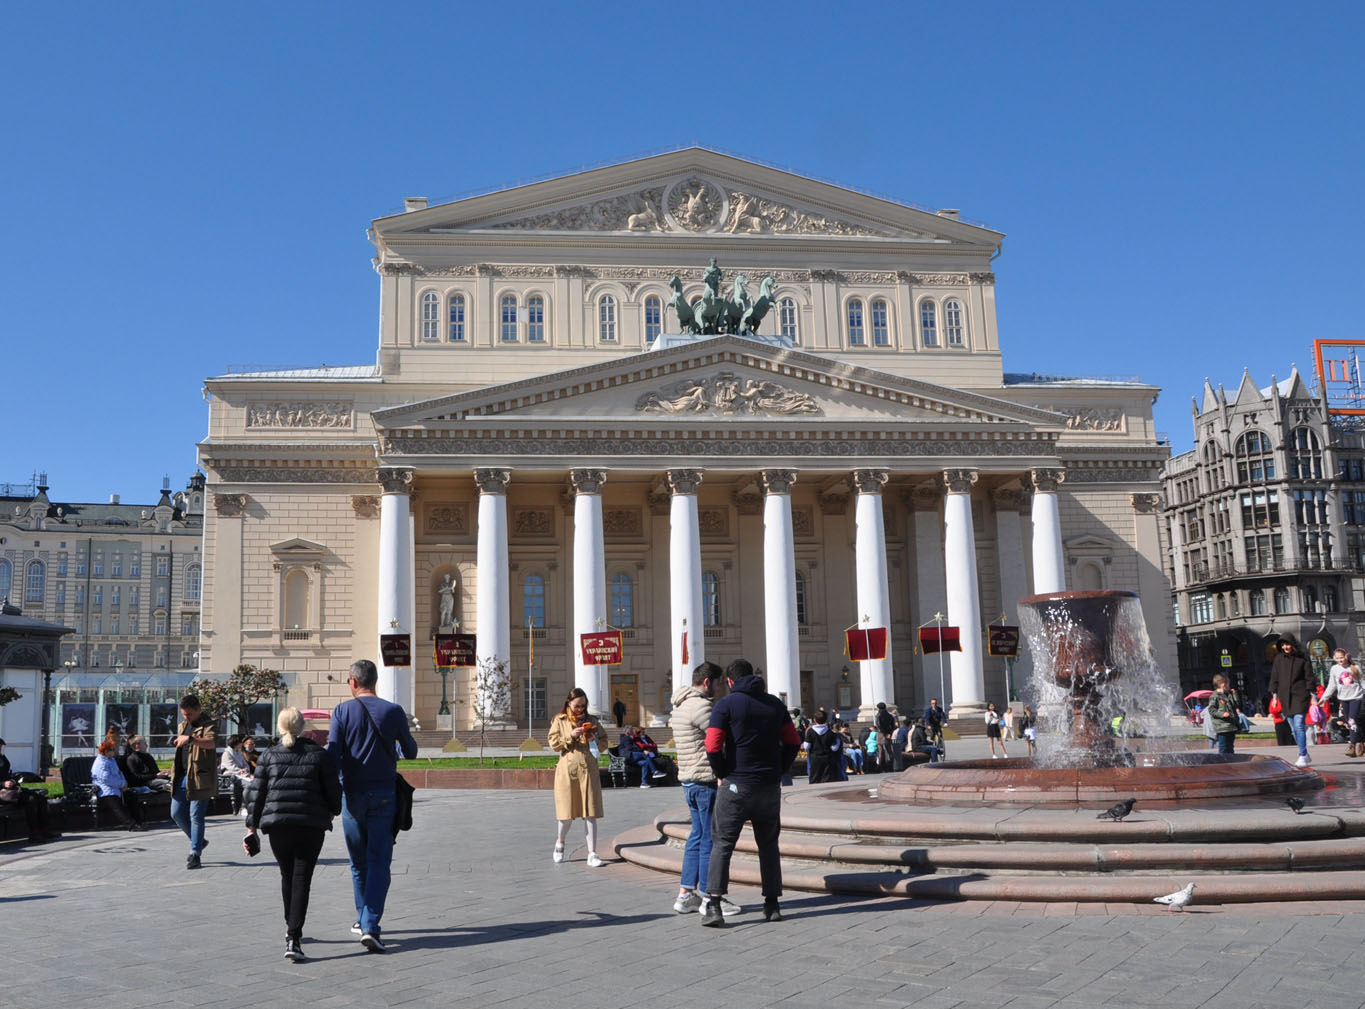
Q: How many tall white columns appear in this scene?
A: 8